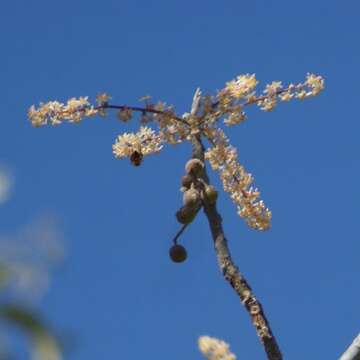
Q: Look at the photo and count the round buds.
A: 6